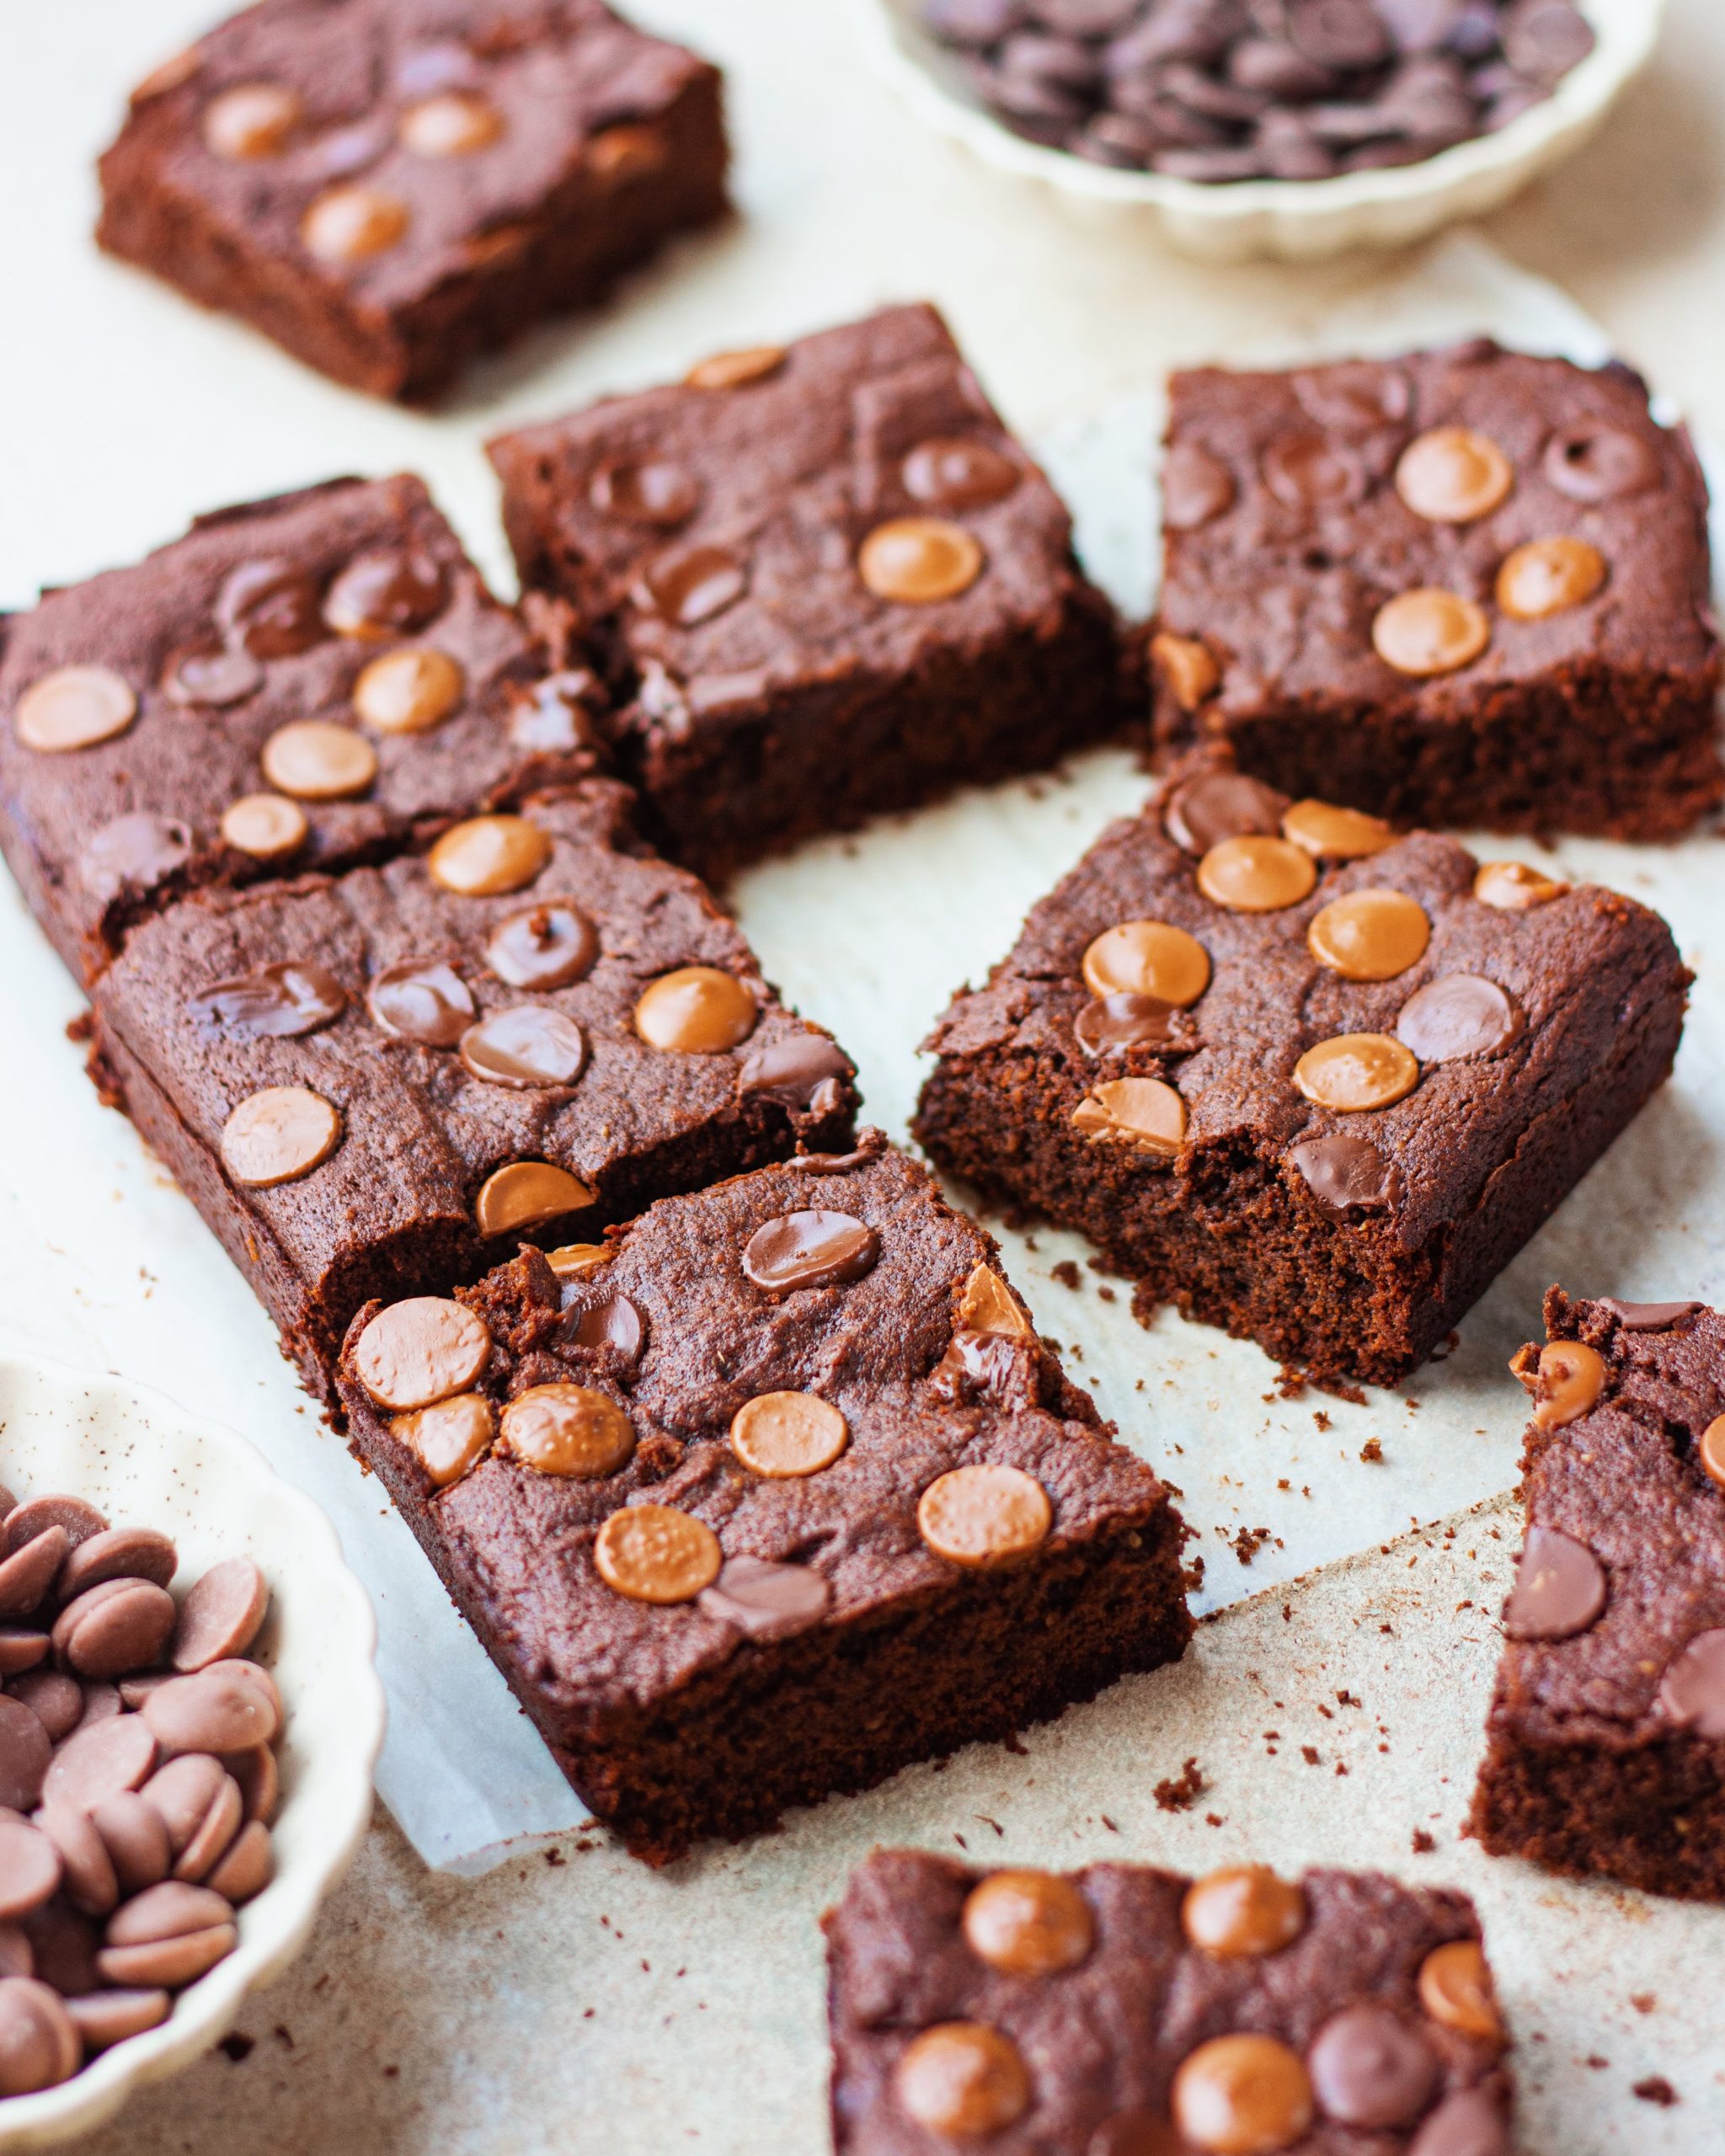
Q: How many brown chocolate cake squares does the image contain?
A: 9